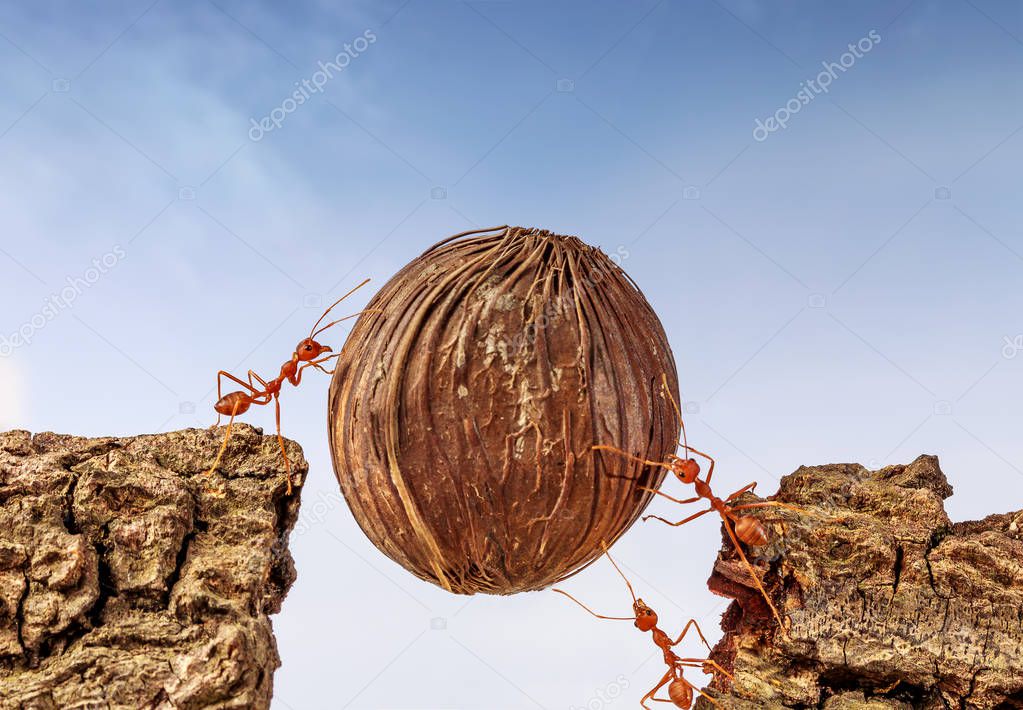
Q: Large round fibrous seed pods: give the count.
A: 1